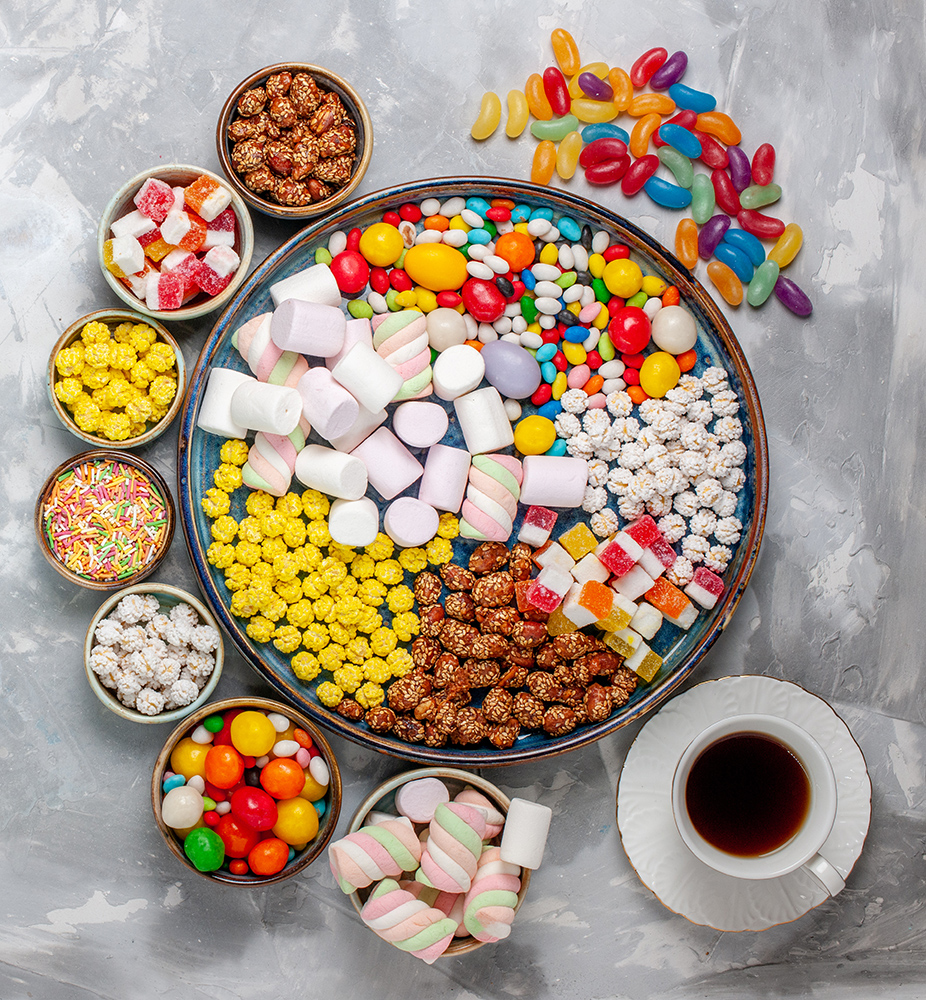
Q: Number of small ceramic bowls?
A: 7